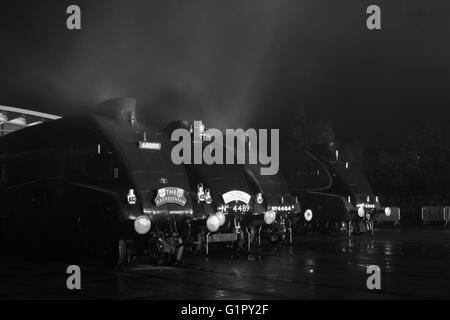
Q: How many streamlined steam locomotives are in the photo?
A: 4